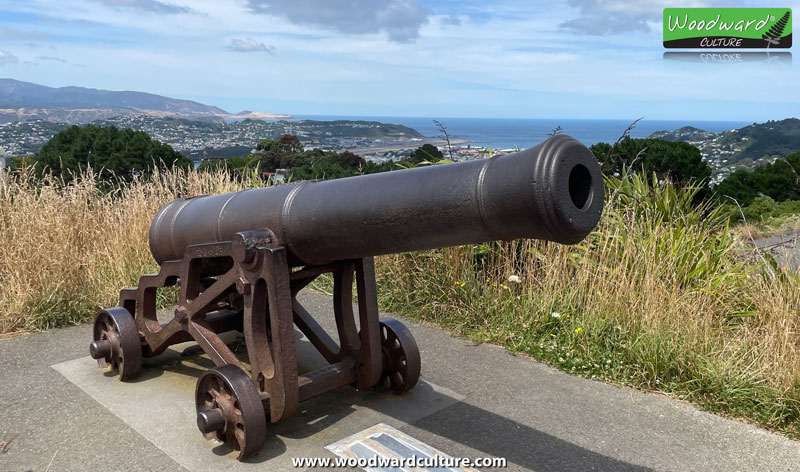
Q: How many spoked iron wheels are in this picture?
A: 3